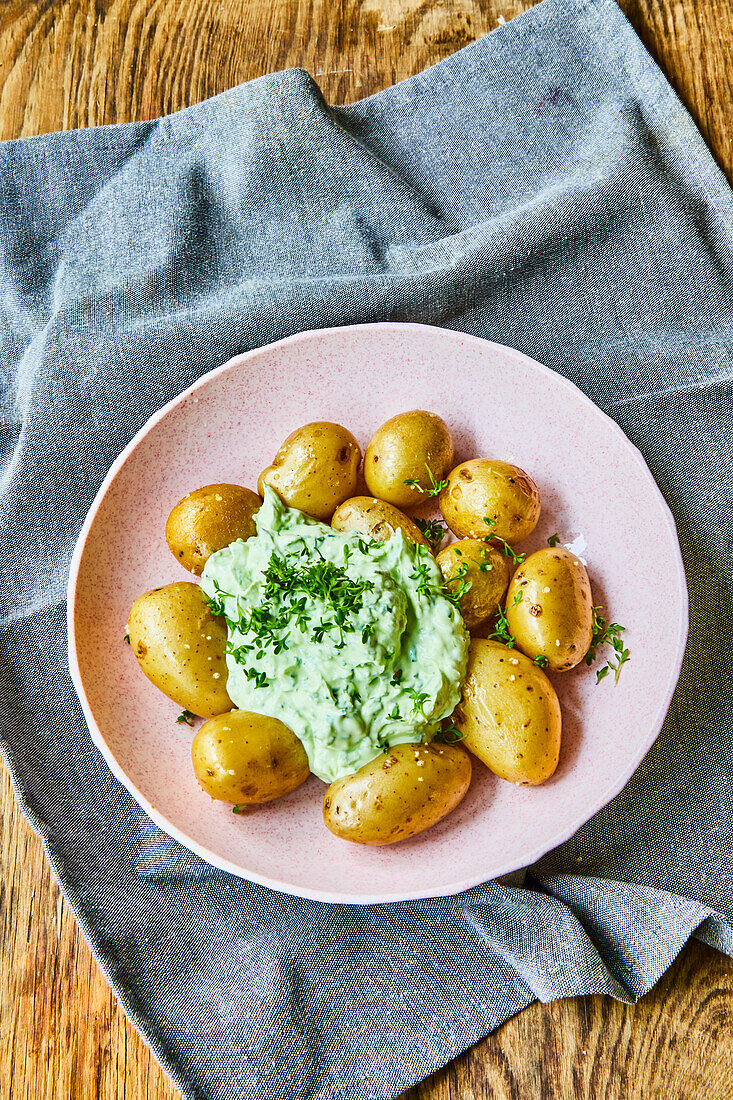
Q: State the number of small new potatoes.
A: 11